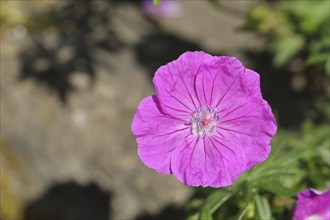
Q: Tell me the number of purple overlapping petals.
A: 5